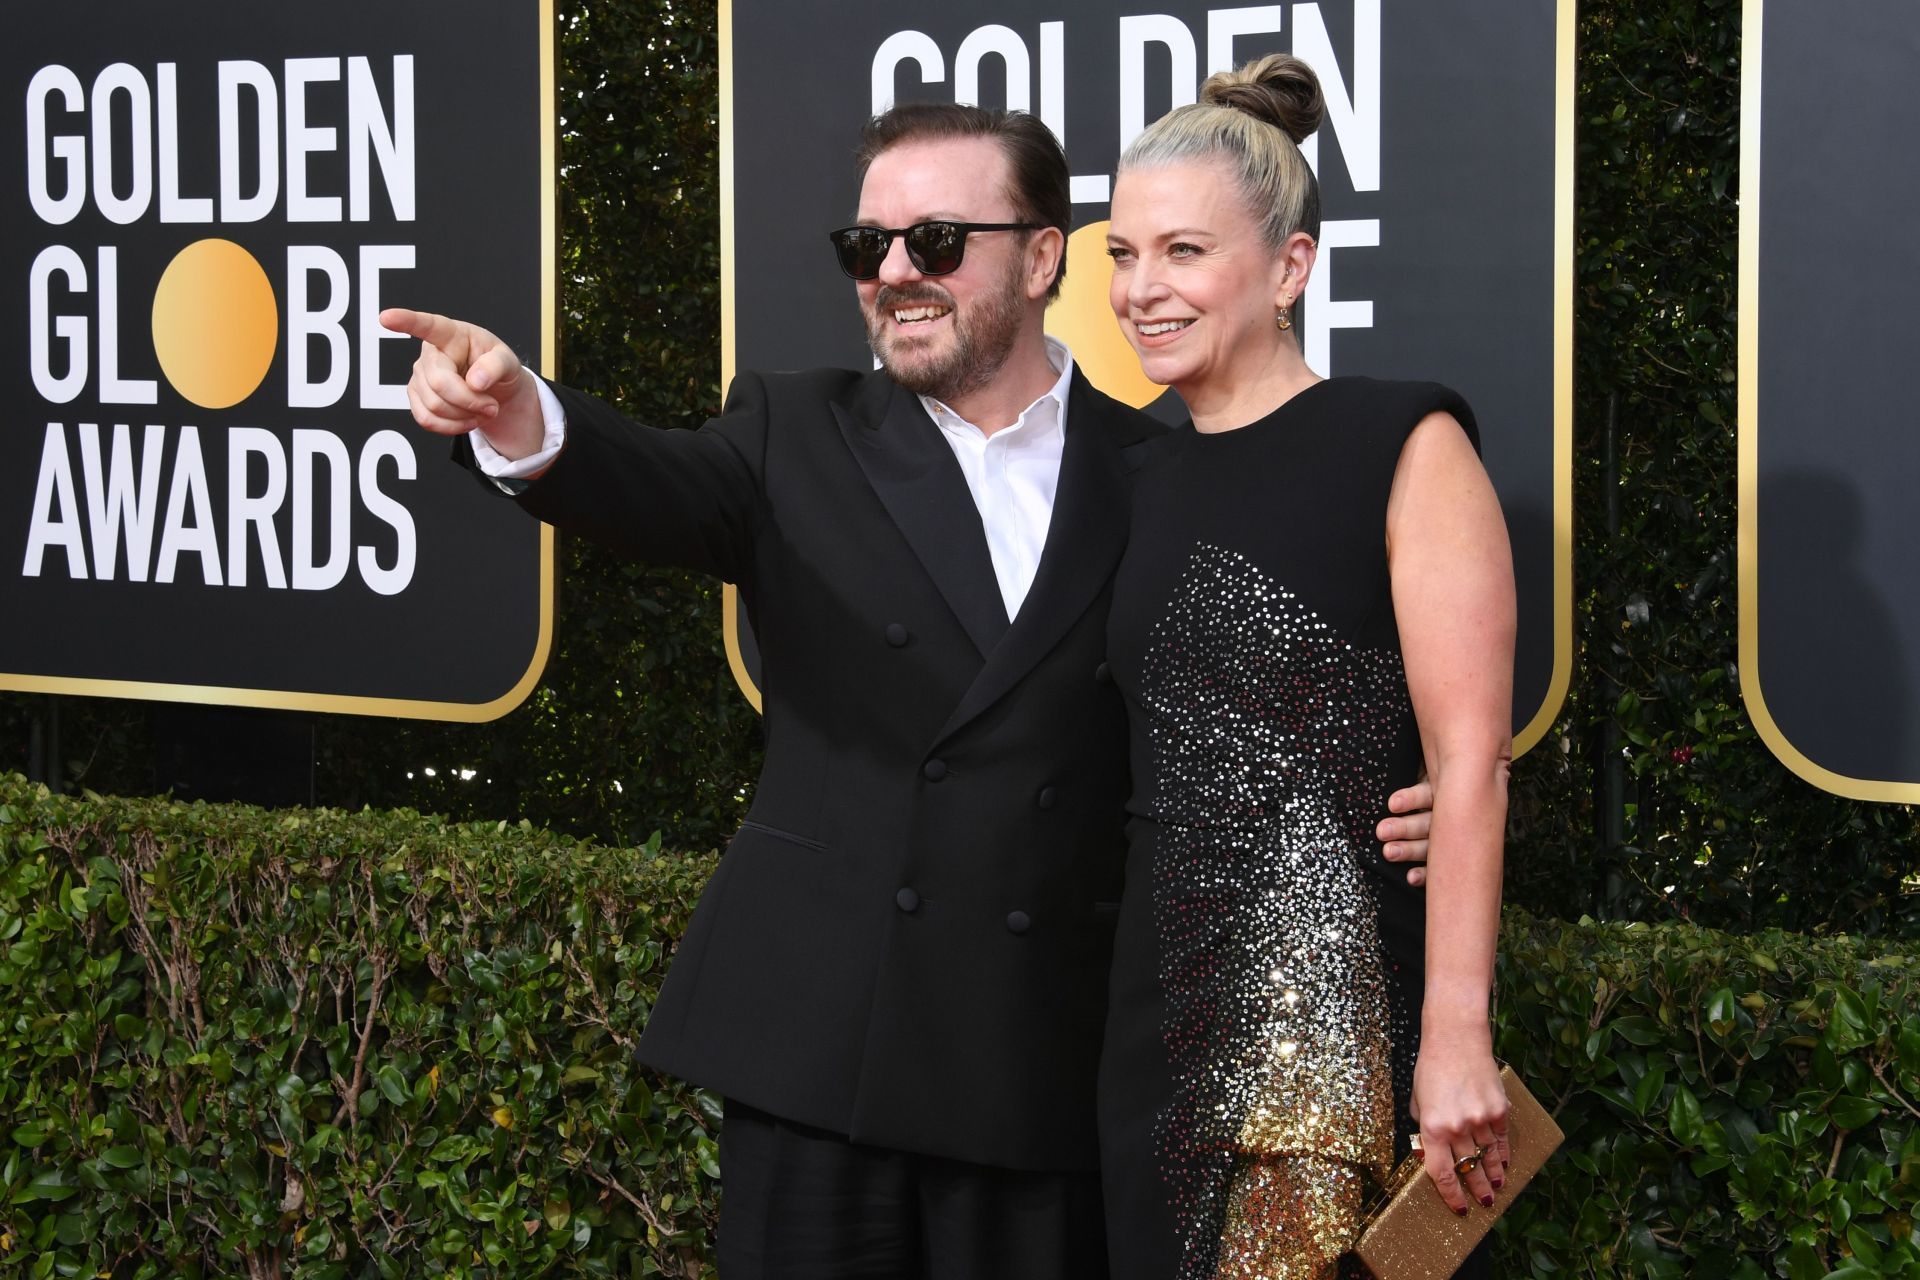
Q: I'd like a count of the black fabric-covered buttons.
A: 6